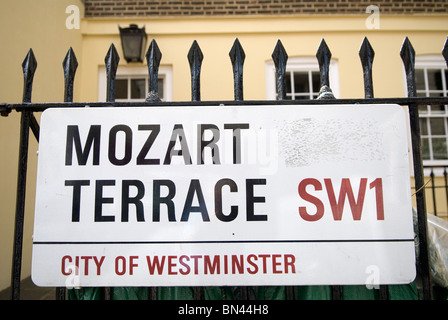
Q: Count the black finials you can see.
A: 11